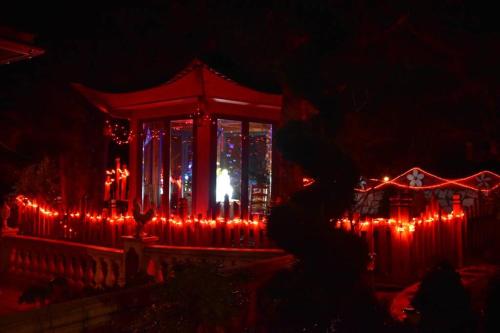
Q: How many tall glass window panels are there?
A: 4